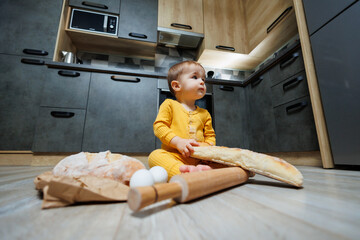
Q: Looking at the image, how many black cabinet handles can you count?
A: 15